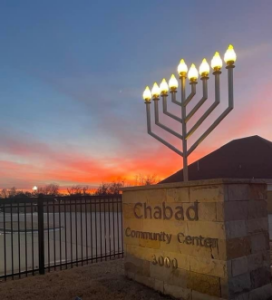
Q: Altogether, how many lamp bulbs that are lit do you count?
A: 9